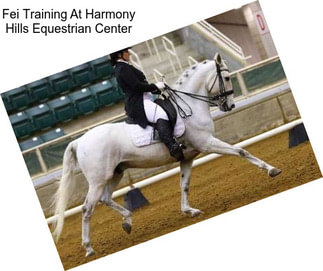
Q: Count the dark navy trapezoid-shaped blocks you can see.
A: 2